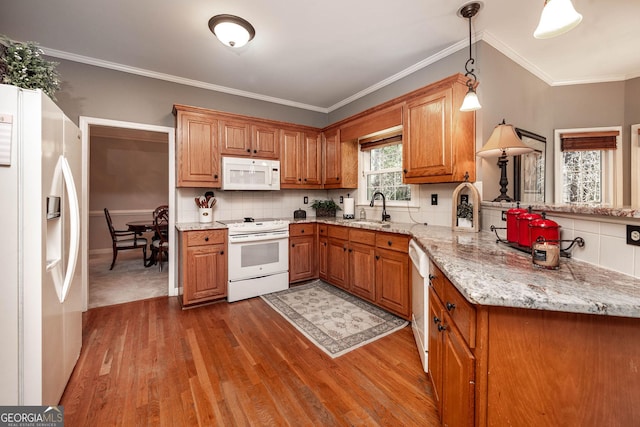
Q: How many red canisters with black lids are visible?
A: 3